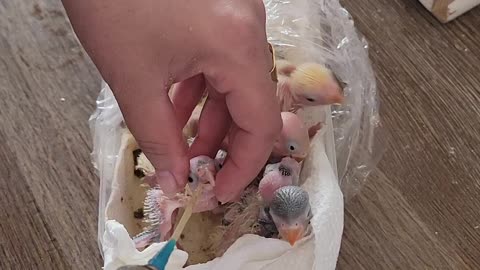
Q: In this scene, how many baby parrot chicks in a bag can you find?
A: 5